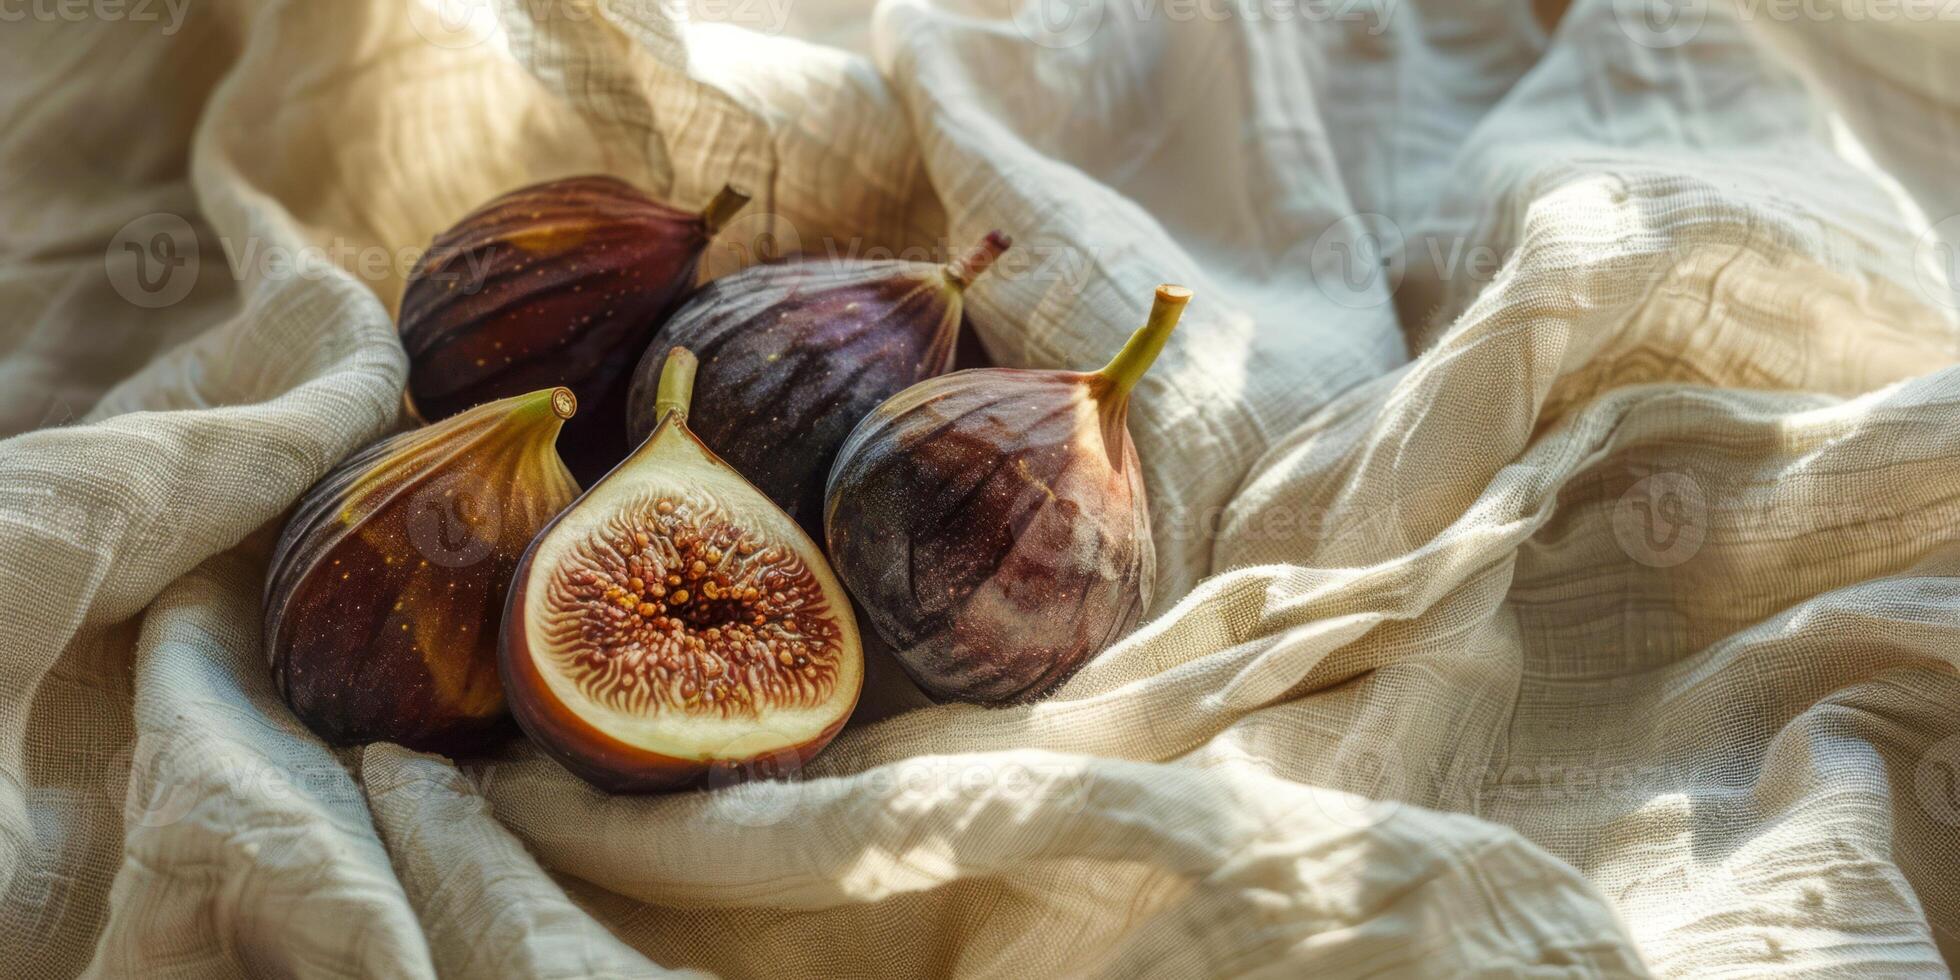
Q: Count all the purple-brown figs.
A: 5